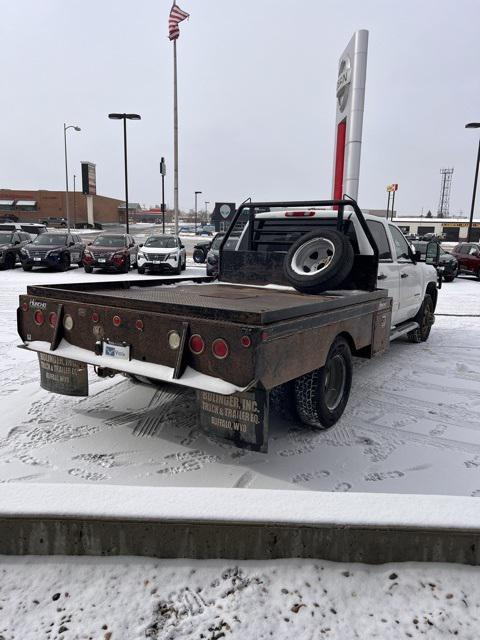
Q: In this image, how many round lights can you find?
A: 11